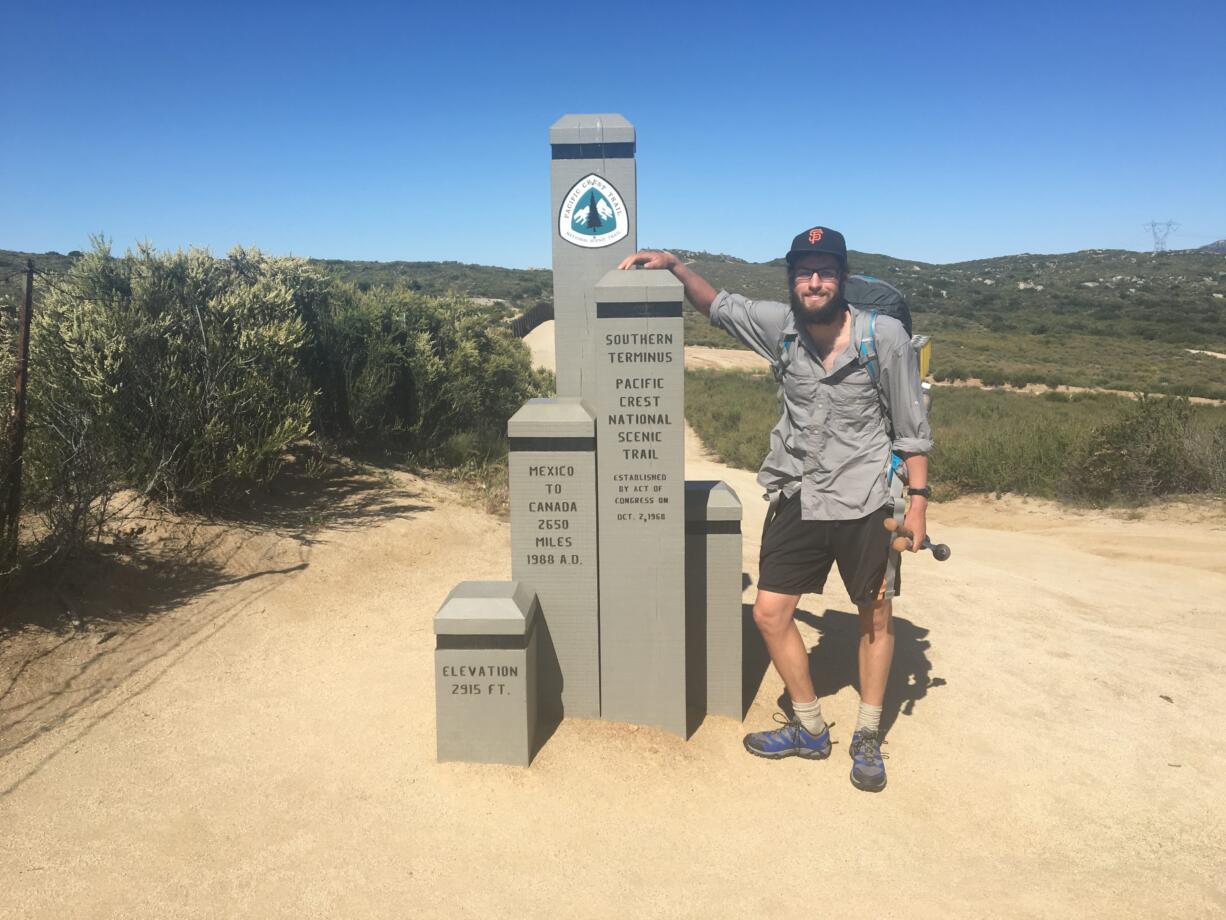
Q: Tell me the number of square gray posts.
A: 5